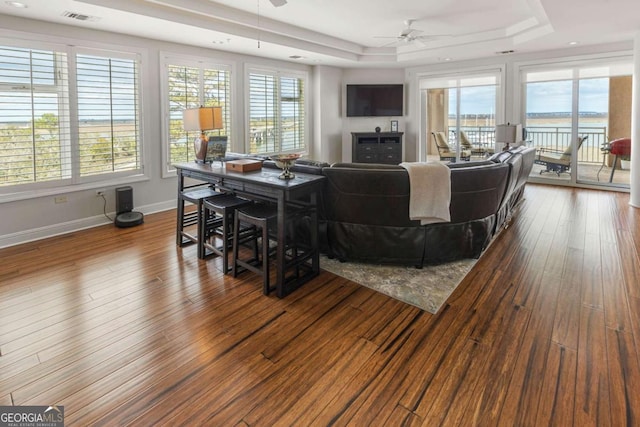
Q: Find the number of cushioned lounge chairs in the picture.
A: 3